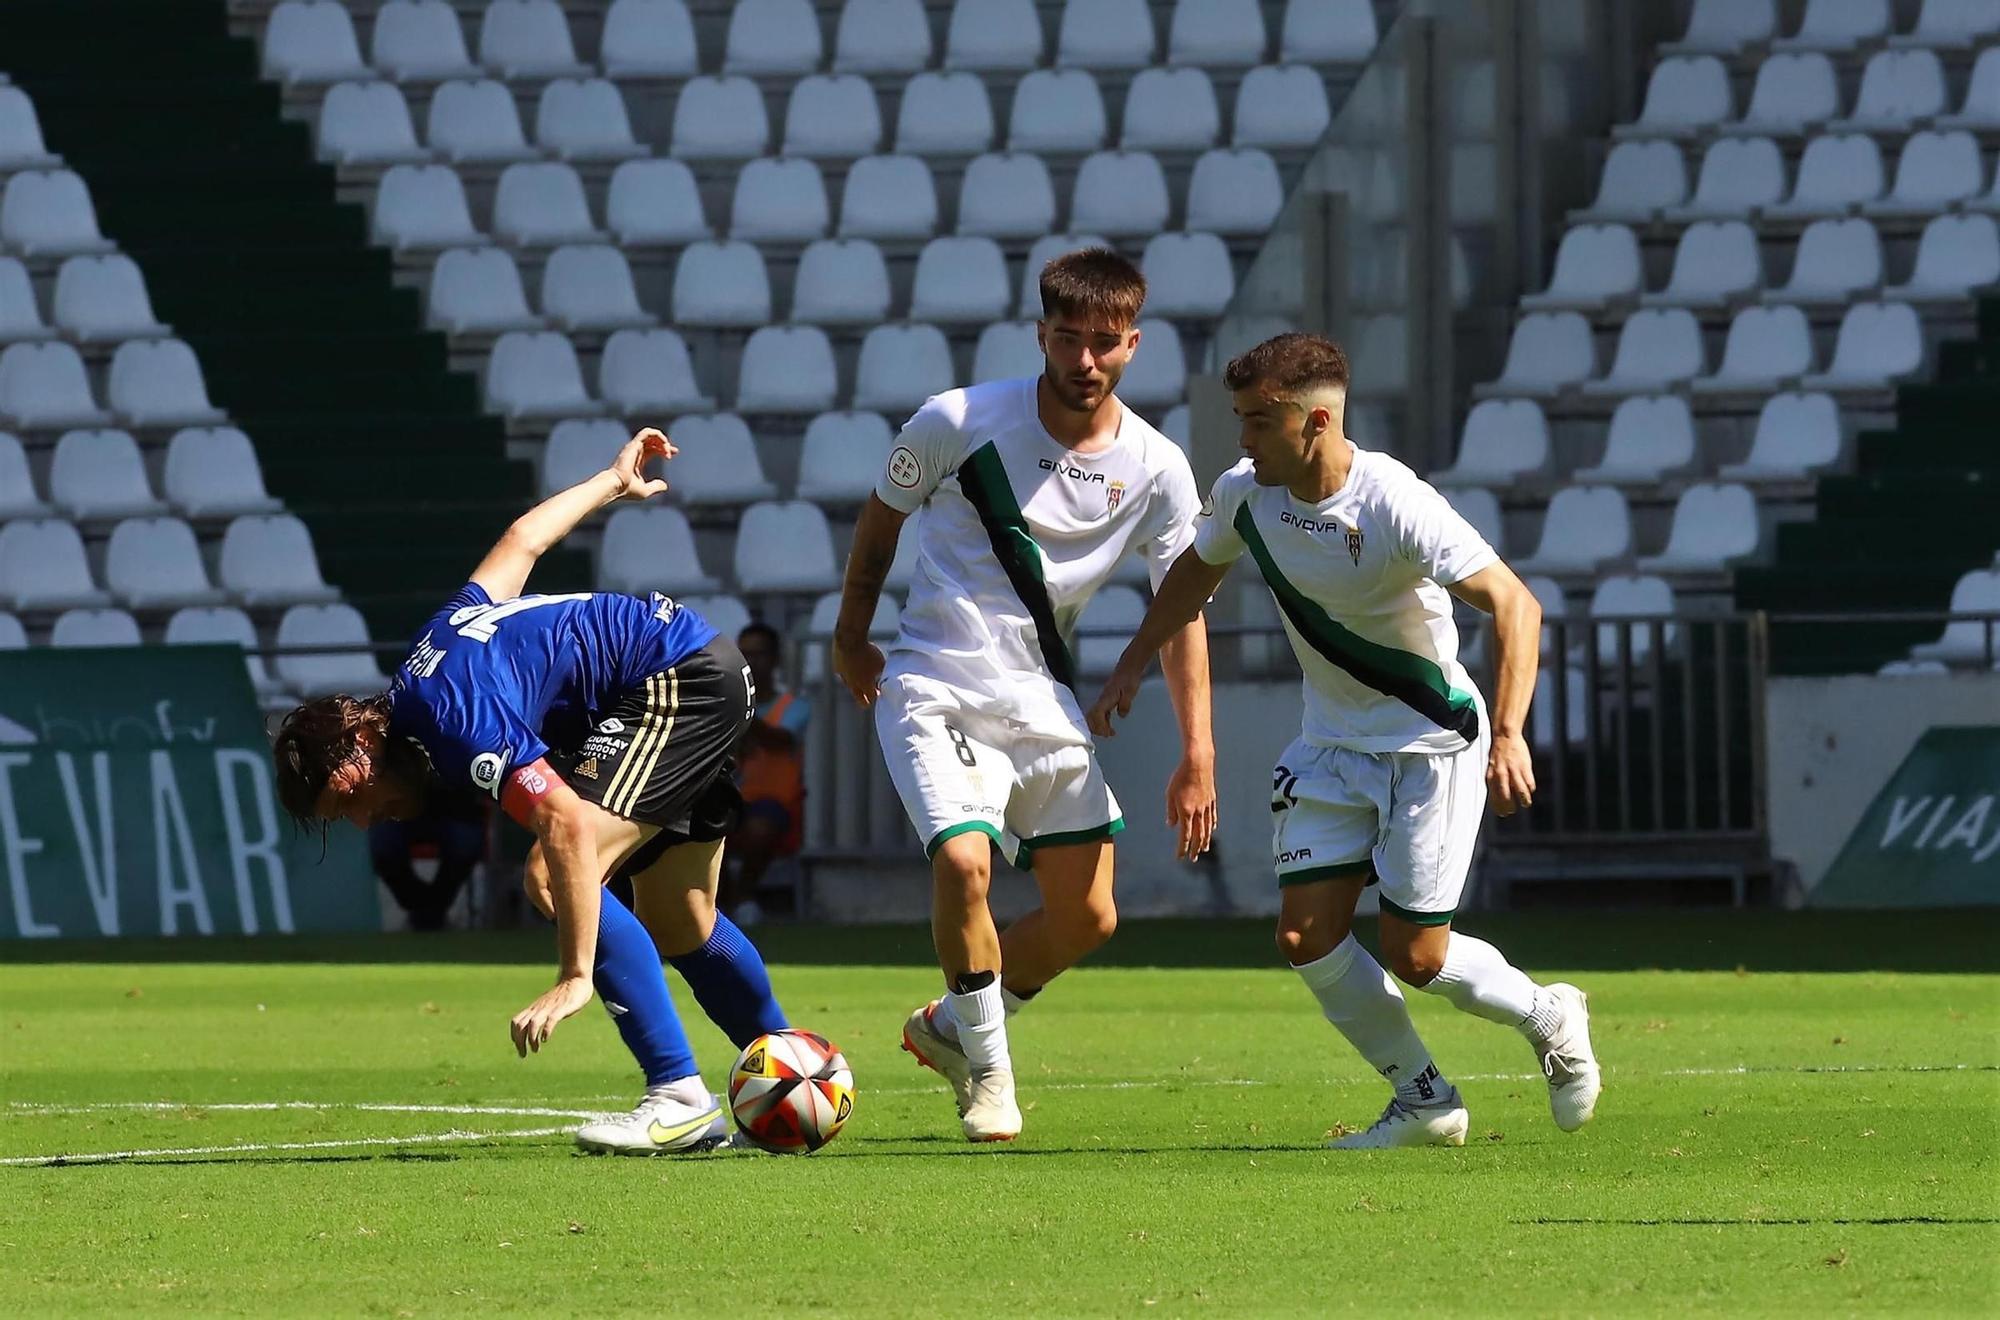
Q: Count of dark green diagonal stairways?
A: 2